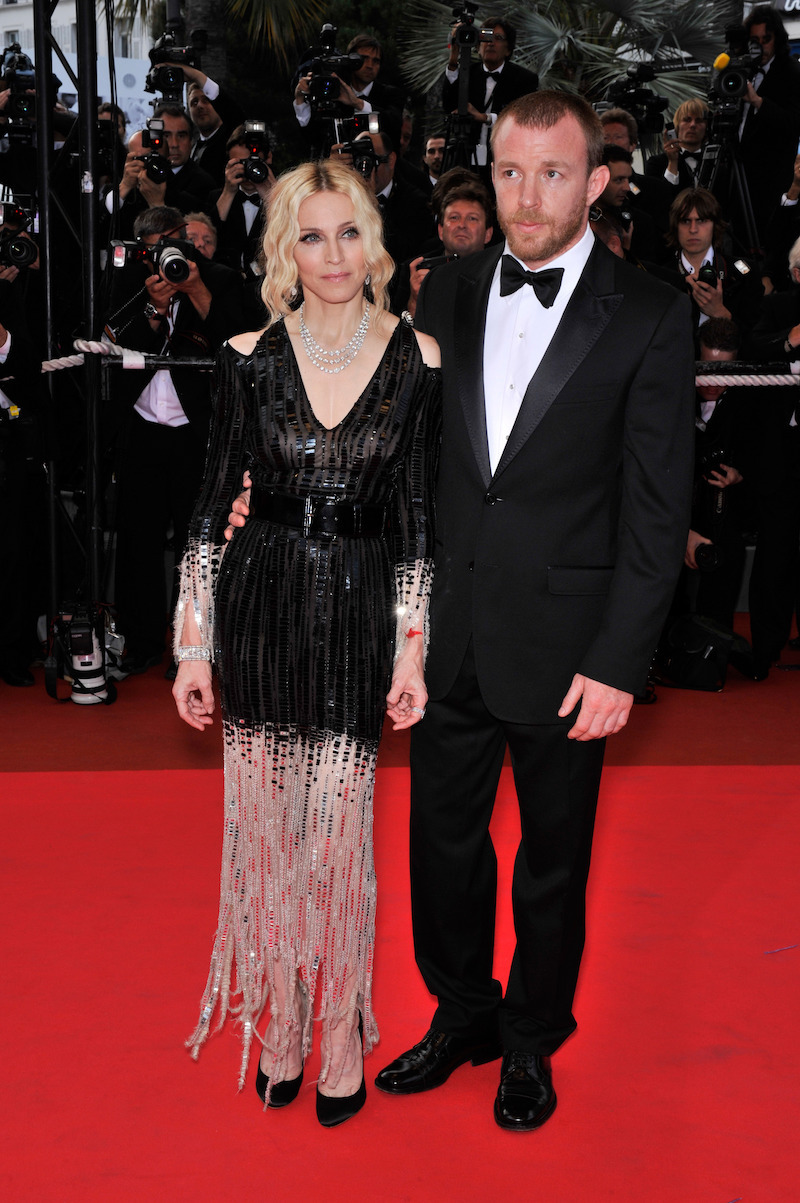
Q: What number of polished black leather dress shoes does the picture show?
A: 2